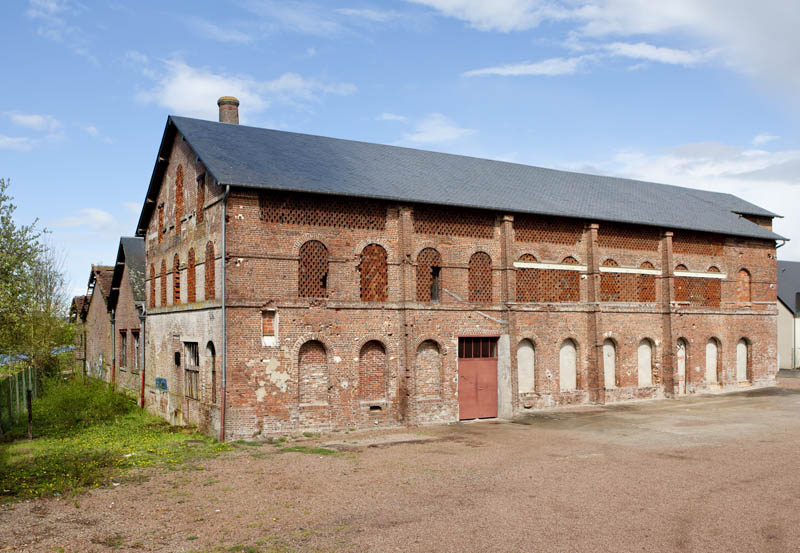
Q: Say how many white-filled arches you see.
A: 7